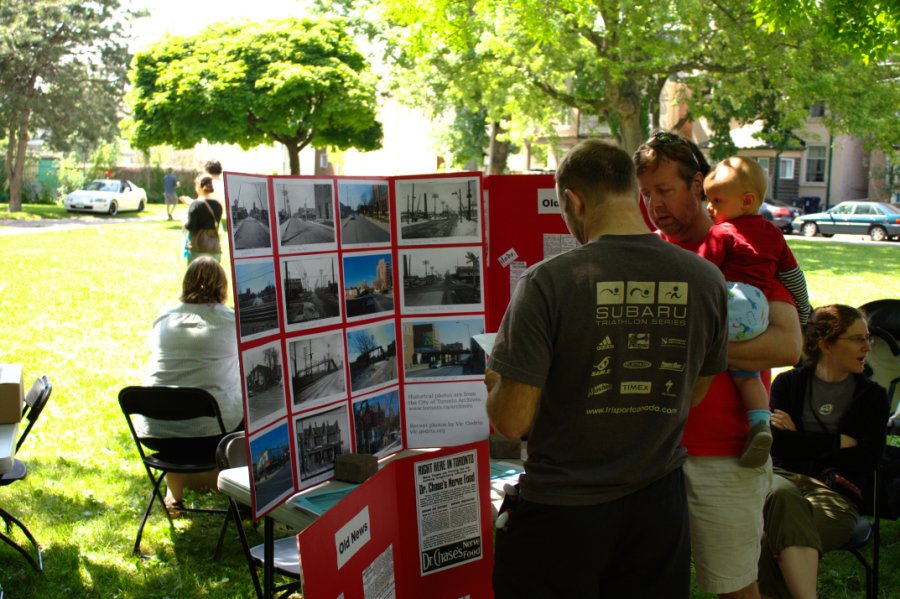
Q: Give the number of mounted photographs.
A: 15